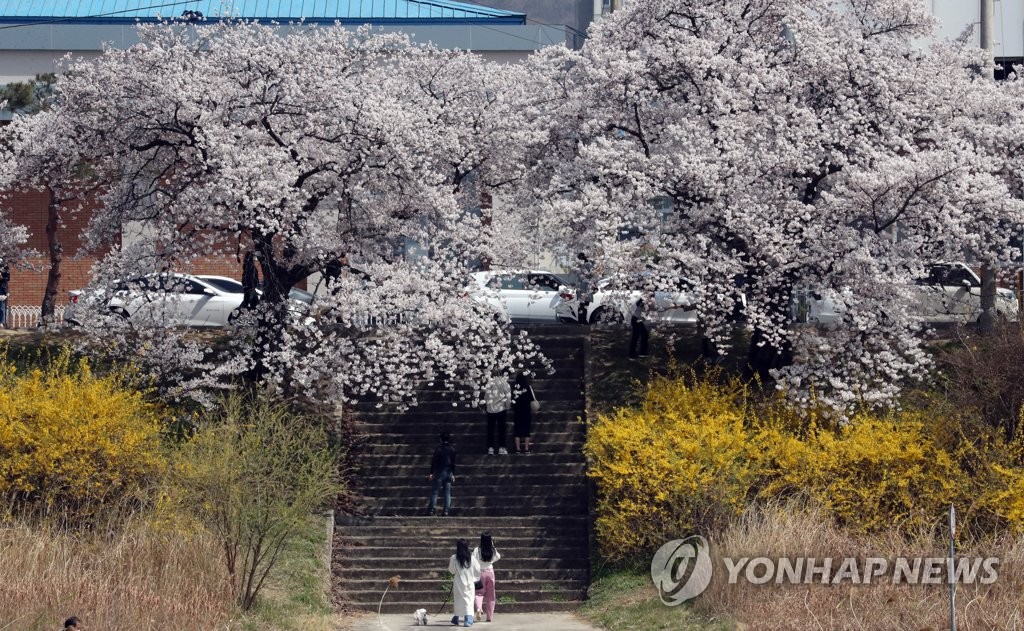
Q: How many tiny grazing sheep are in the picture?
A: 0